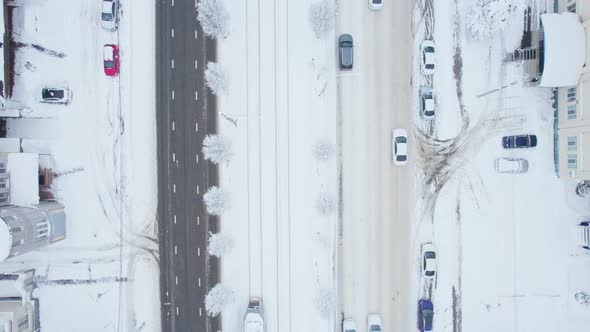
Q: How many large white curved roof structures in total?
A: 1